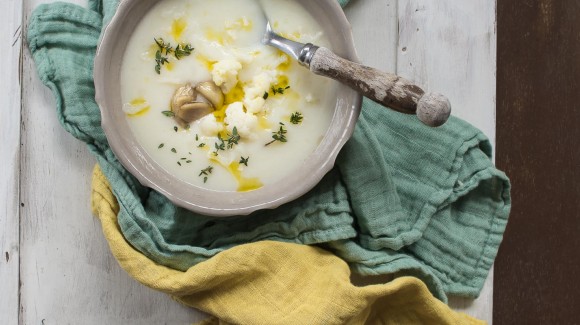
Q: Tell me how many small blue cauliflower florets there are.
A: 0